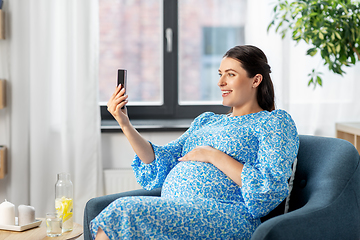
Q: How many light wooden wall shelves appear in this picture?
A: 3